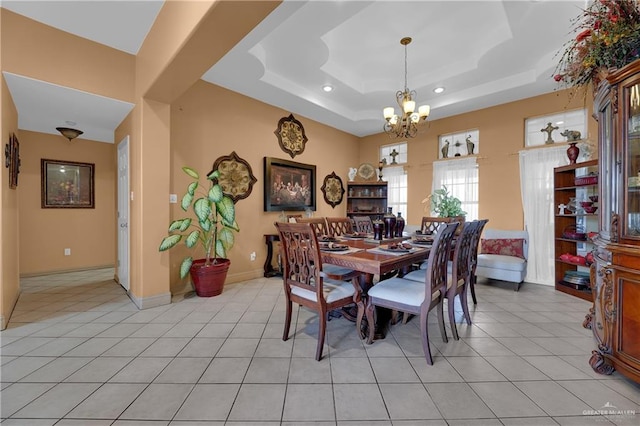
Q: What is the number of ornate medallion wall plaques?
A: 3